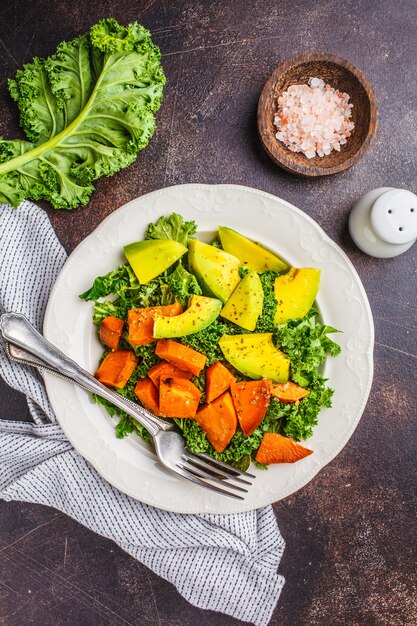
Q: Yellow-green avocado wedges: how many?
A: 7